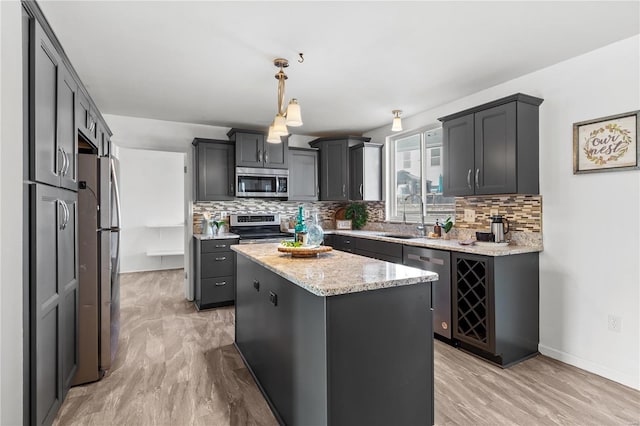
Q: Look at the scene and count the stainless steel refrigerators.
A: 1